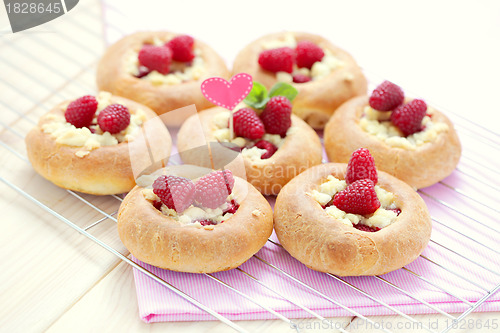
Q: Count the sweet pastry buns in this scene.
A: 7